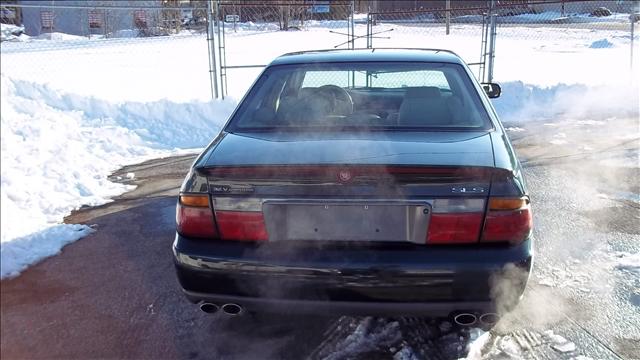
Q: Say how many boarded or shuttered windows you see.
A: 3